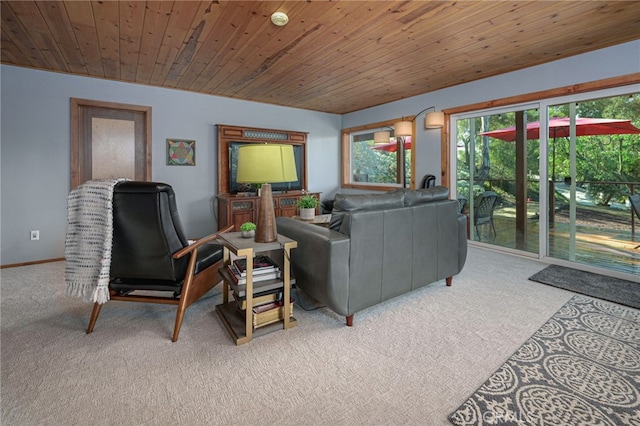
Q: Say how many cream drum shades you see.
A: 3